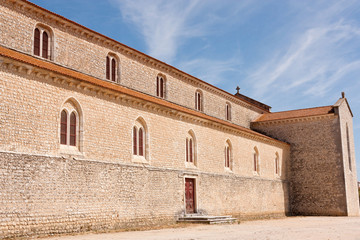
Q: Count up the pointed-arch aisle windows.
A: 6